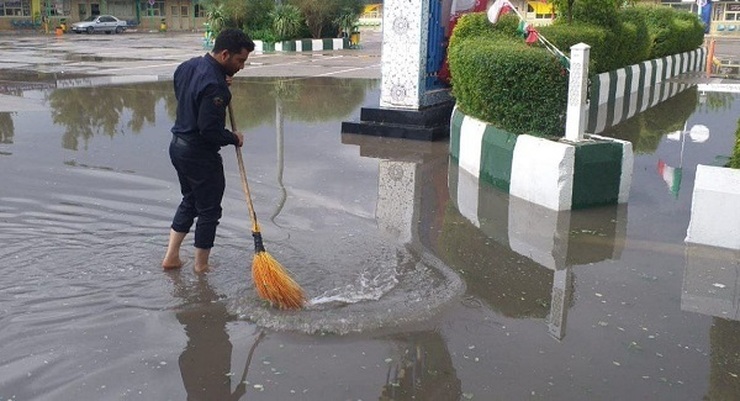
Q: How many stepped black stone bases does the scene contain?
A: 1